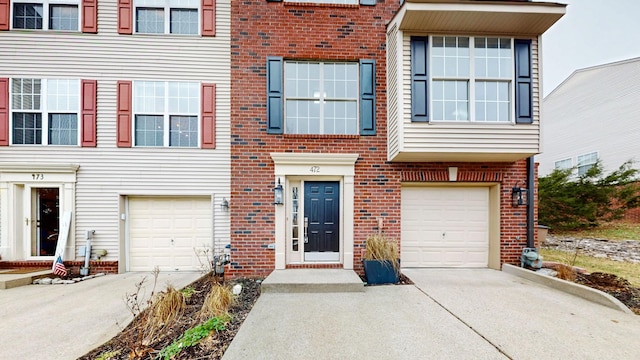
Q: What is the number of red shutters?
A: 8